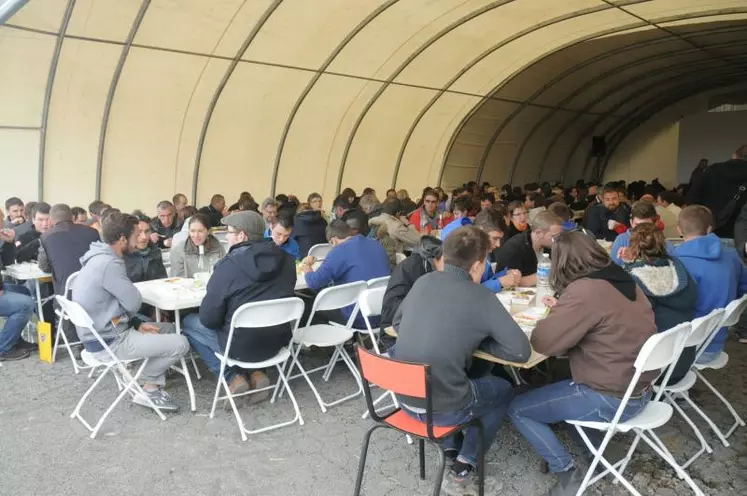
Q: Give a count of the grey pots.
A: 0